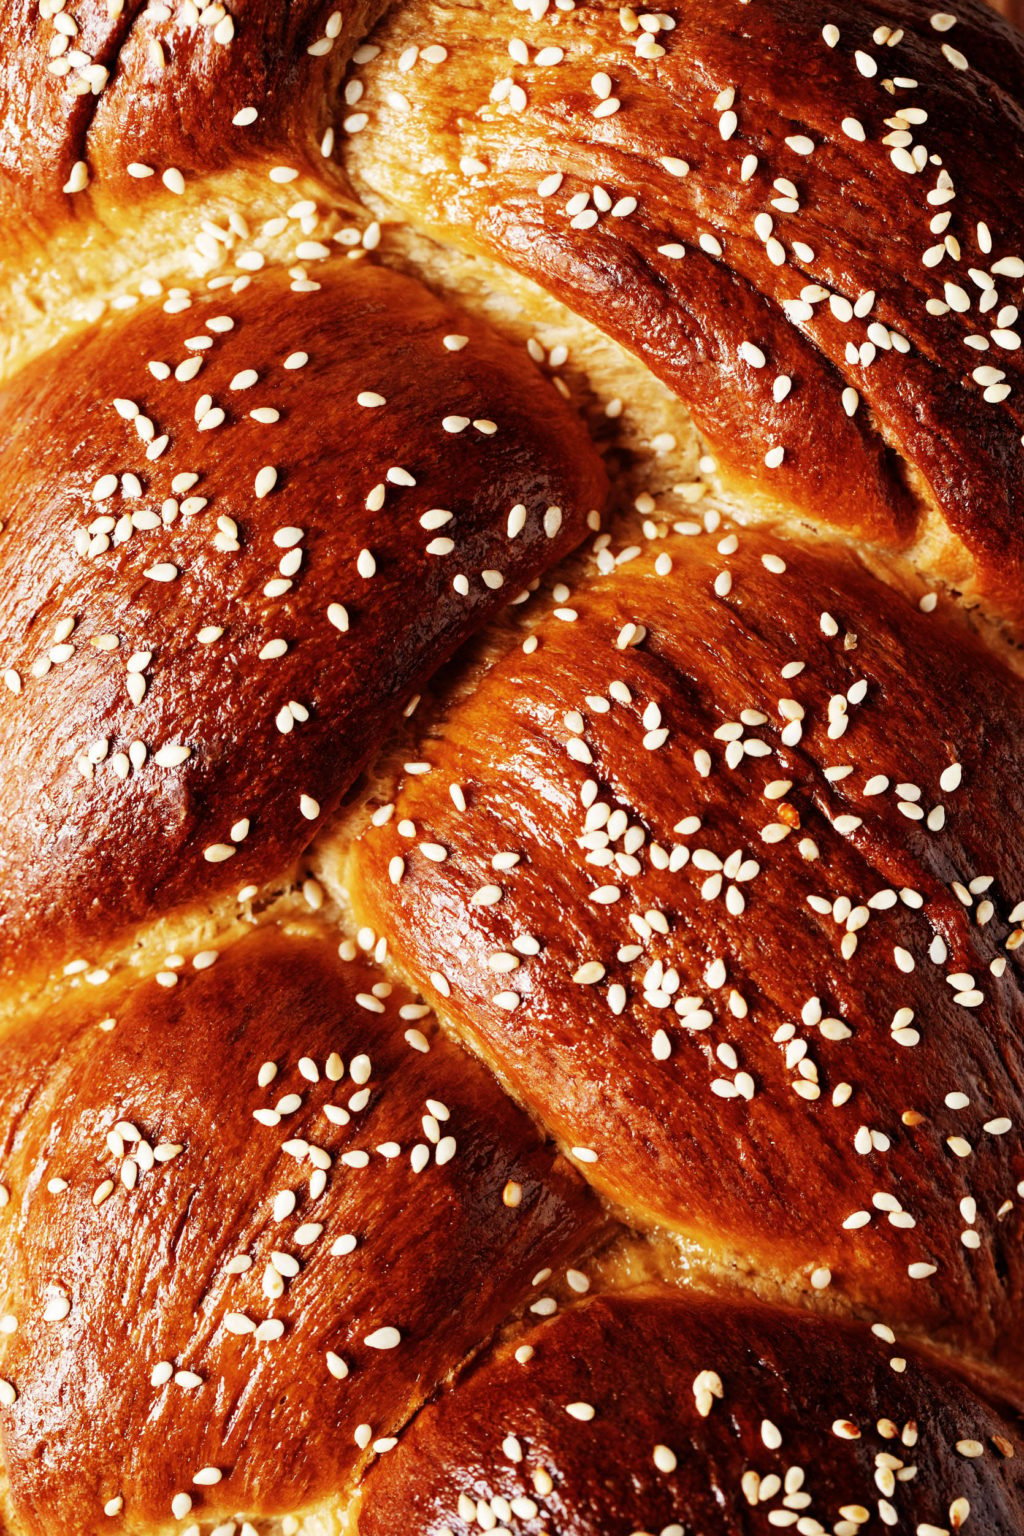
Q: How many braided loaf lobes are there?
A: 6